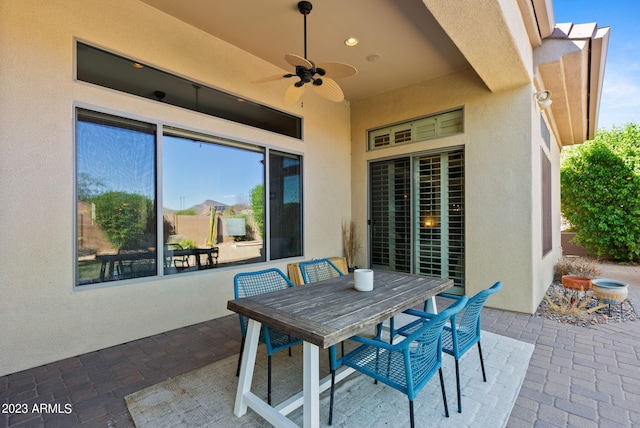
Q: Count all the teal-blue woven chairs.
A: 4